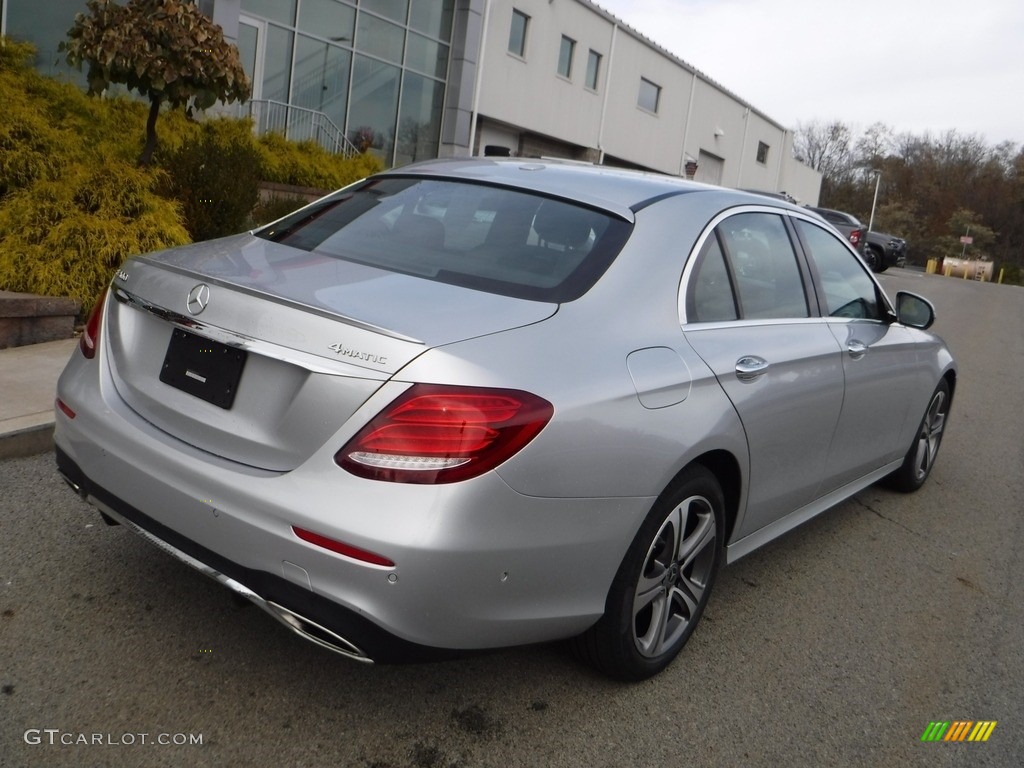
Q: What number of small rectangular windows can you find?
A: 5